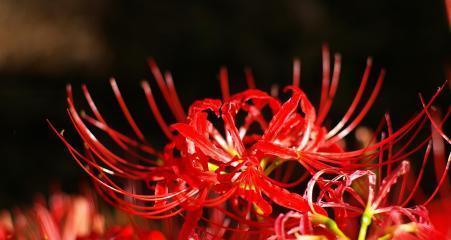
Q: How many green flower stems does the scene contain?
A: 2